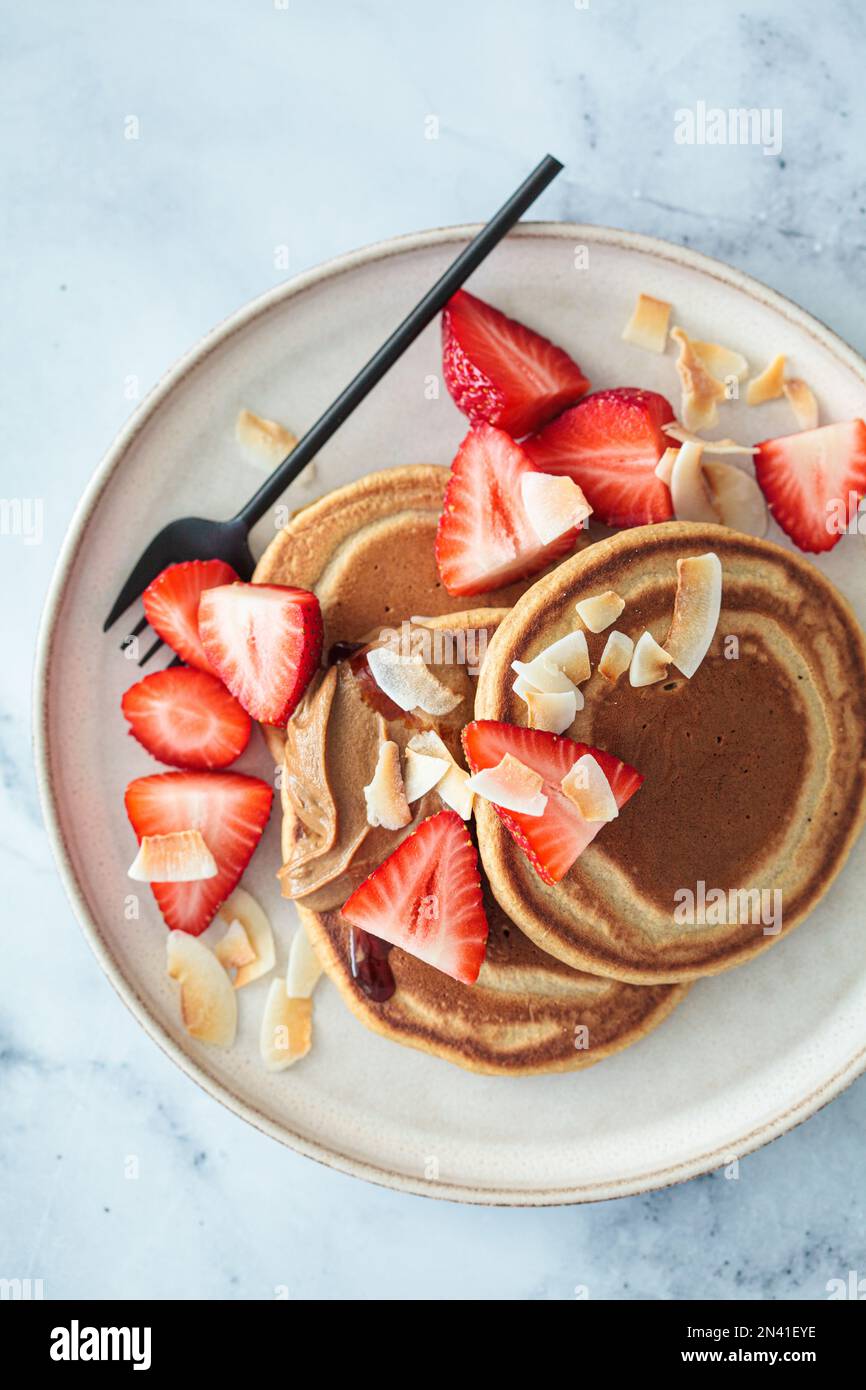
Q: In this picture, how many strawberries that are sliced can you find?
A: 10